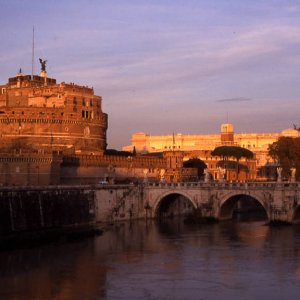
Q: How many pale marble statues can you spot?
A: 6